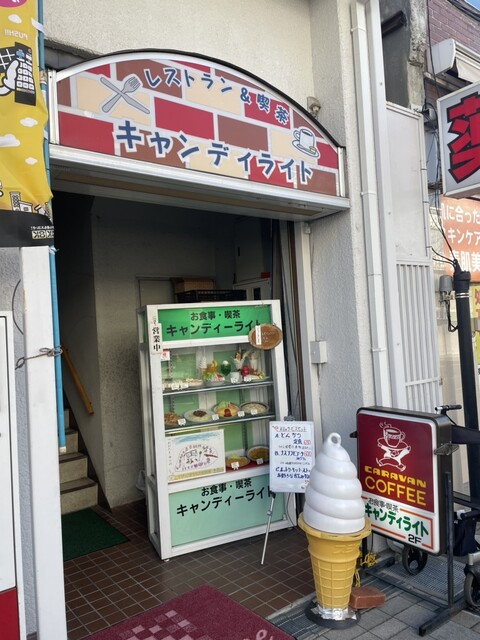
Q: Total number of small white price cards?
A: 10